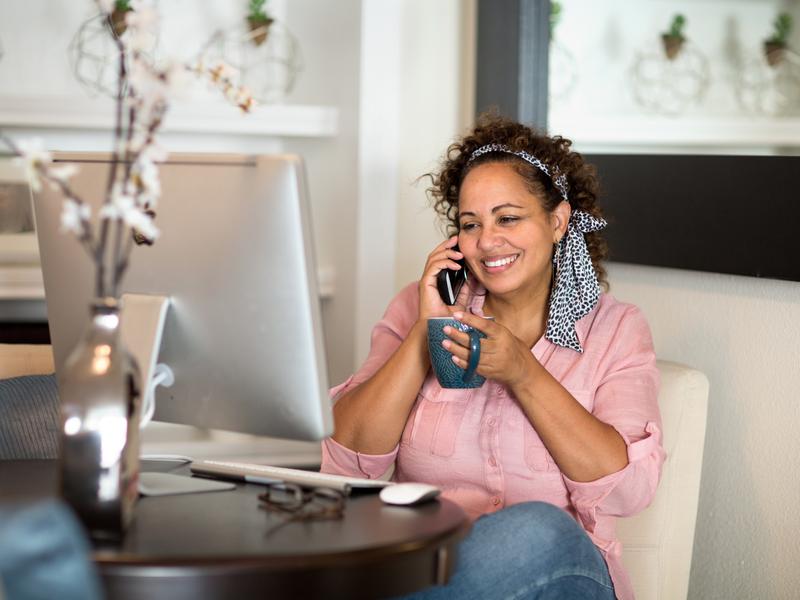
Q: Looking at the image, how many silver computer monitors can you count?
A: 1